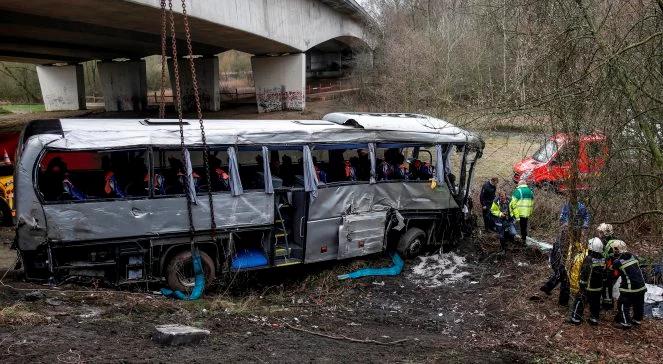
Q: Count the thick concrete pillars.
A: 4